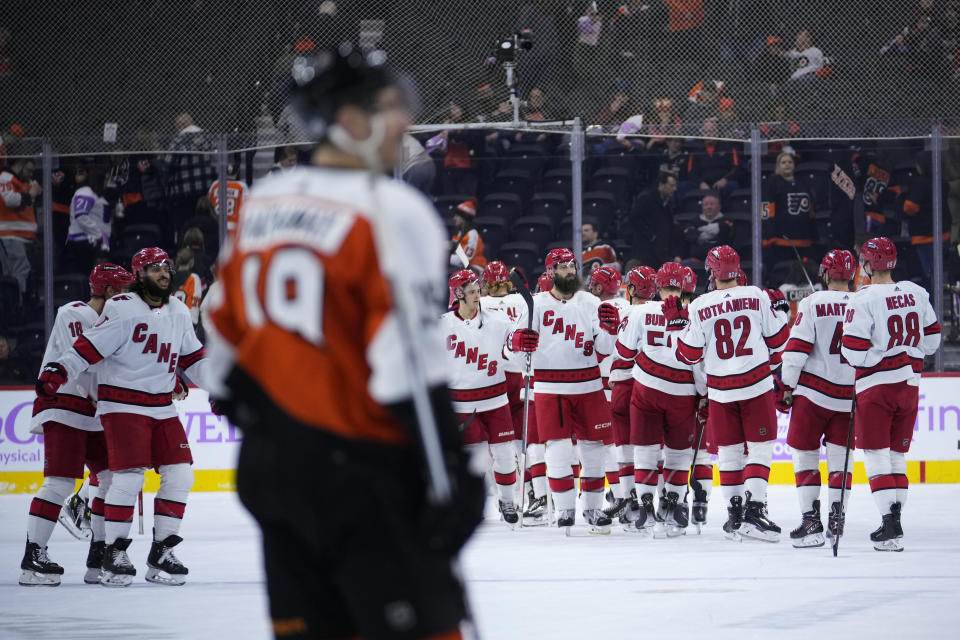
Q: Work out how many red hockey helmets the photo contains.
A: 14